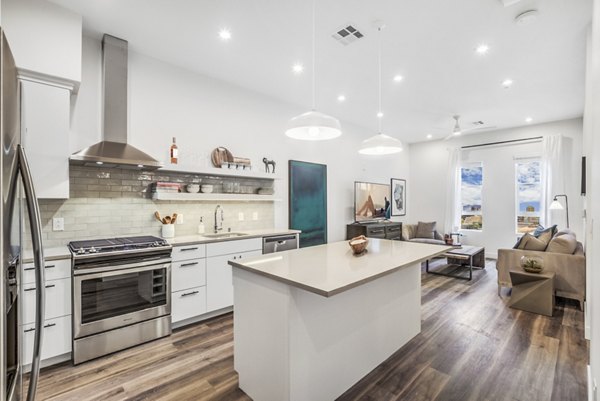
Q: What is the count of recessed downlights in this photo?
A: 9